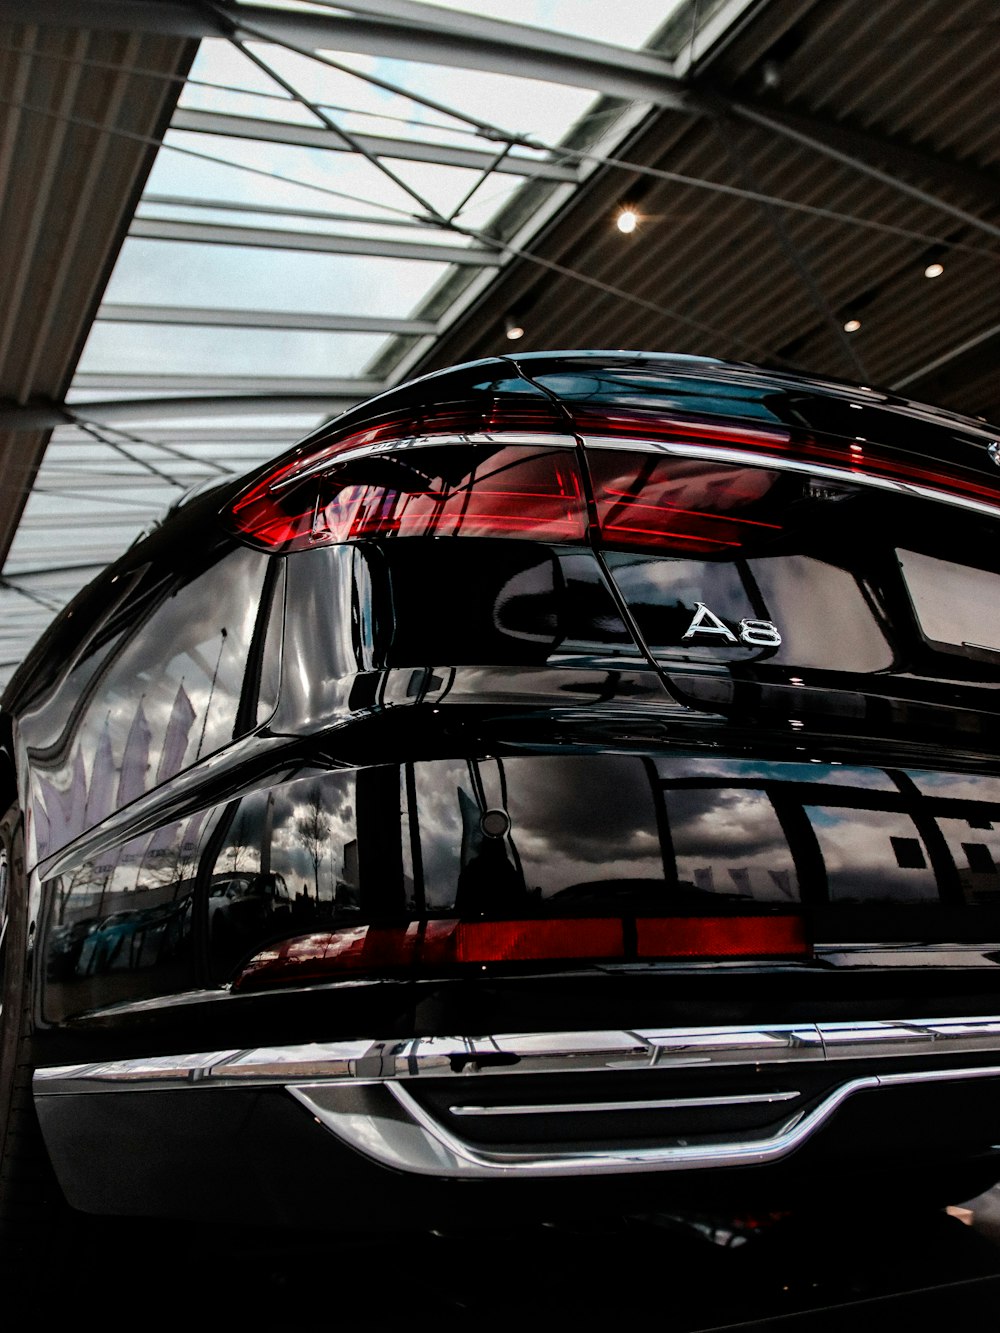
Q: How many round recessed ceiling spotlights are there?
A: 4